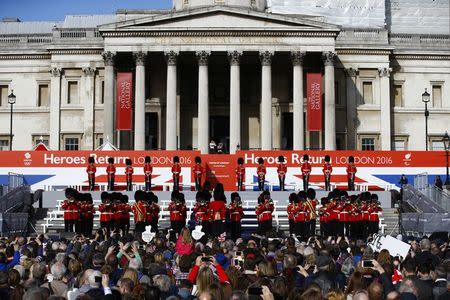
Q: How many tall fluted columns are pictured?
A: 8